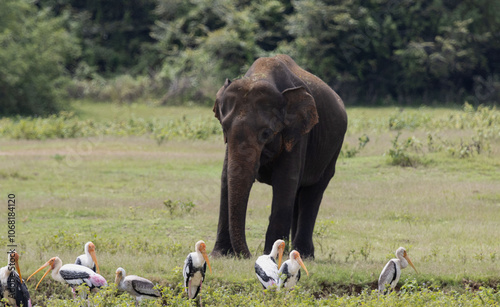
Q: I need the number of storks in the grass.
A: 8